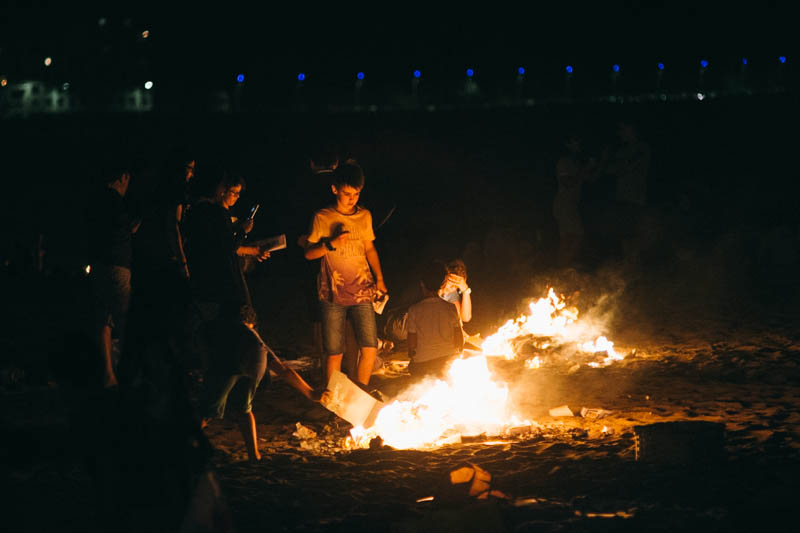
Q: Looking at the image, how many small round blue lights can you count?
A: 12